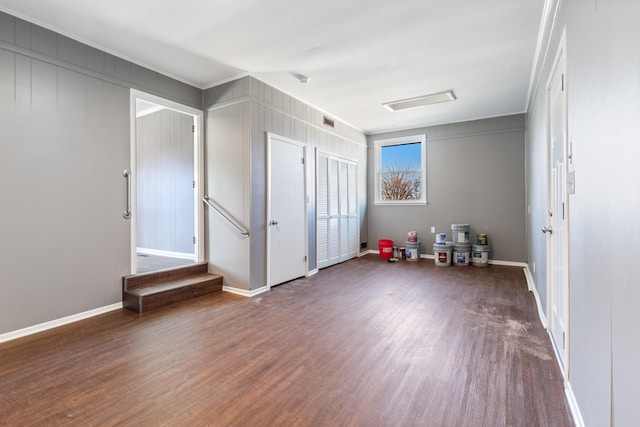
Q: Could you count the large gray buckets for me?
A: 5